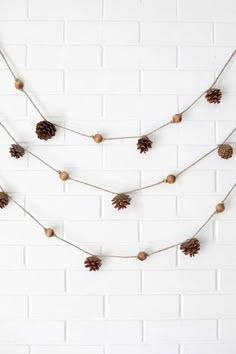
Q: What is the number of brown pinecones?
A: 9